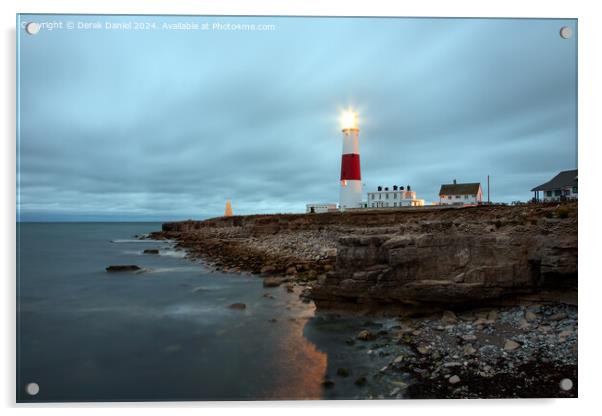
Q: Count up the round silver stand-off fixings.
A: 4